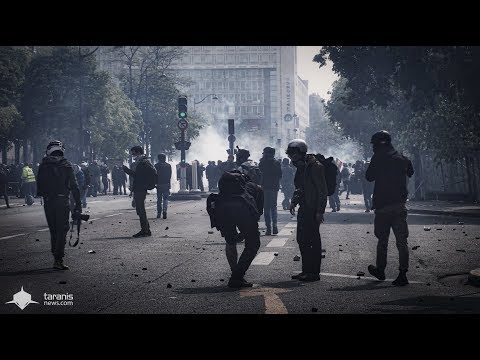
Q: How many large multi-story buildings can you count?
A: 1